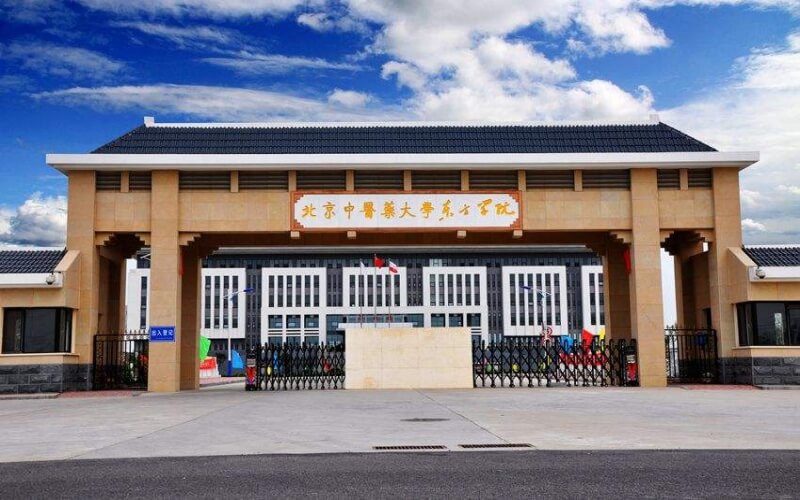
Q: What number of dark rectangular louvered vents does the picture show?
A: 12